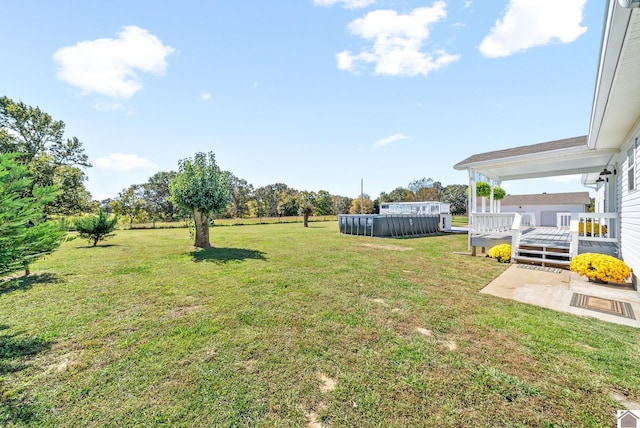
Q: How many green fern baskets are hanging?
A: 2